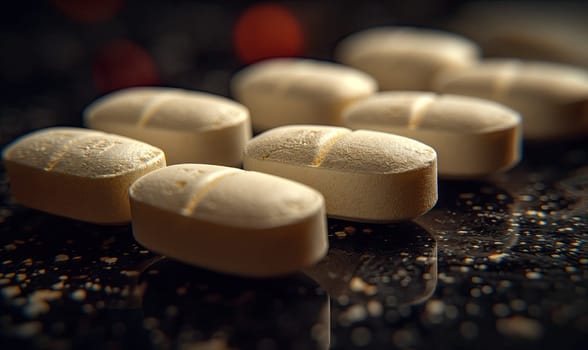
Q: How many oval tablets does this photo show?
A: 8